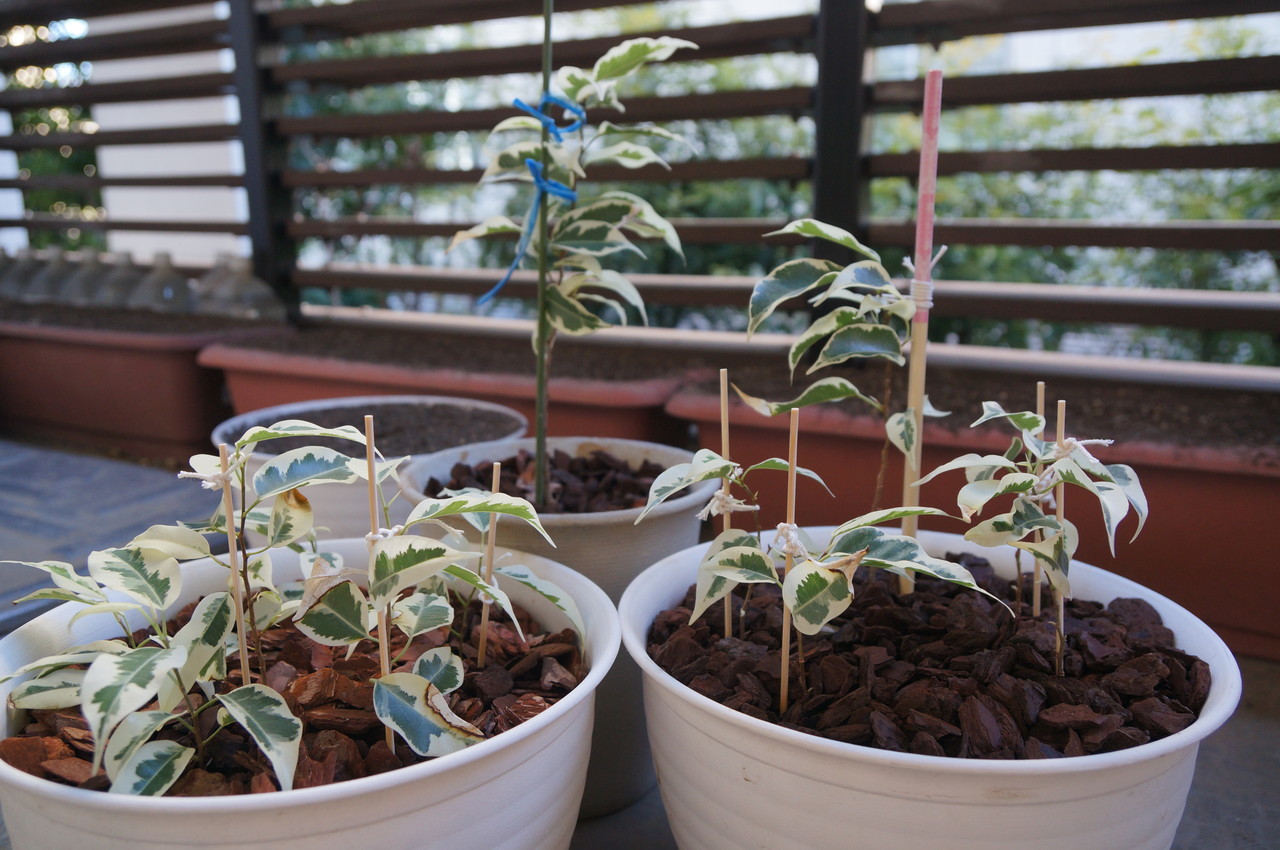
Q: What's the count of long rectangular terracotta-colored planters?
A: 3